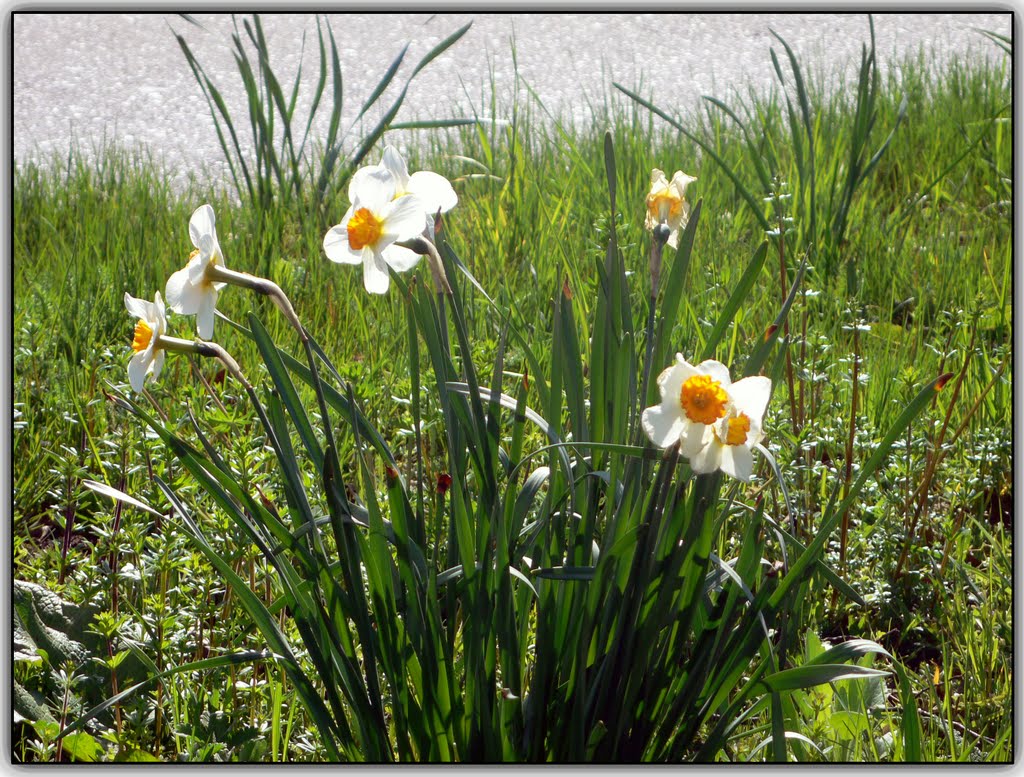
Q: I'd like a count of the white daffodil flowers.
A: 7